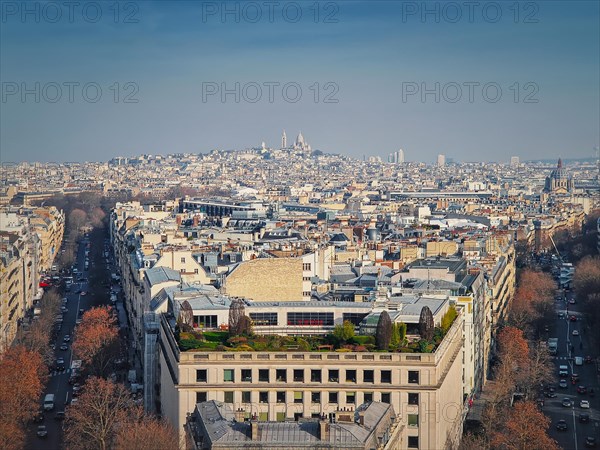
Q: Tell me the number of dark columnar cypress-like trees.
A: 4